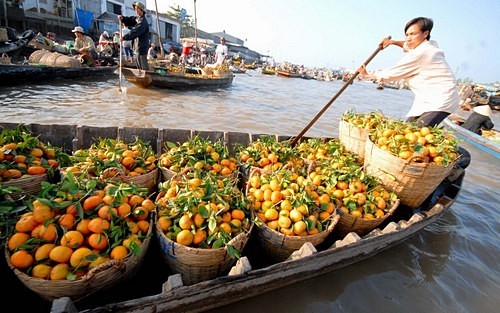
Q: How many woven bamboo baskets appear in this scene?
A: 11